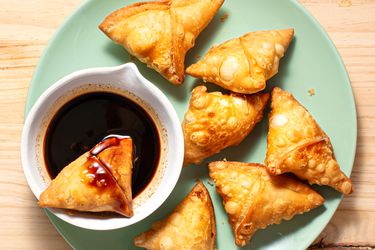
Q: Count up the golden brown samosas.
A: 7